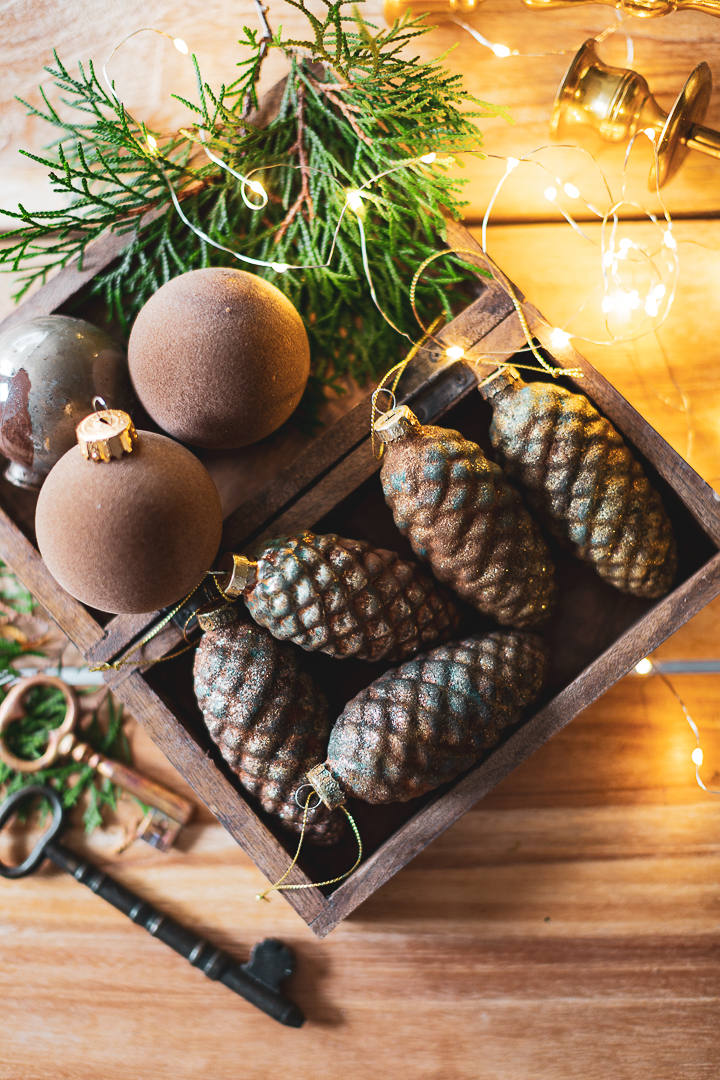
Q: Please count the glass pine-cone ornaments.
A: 5